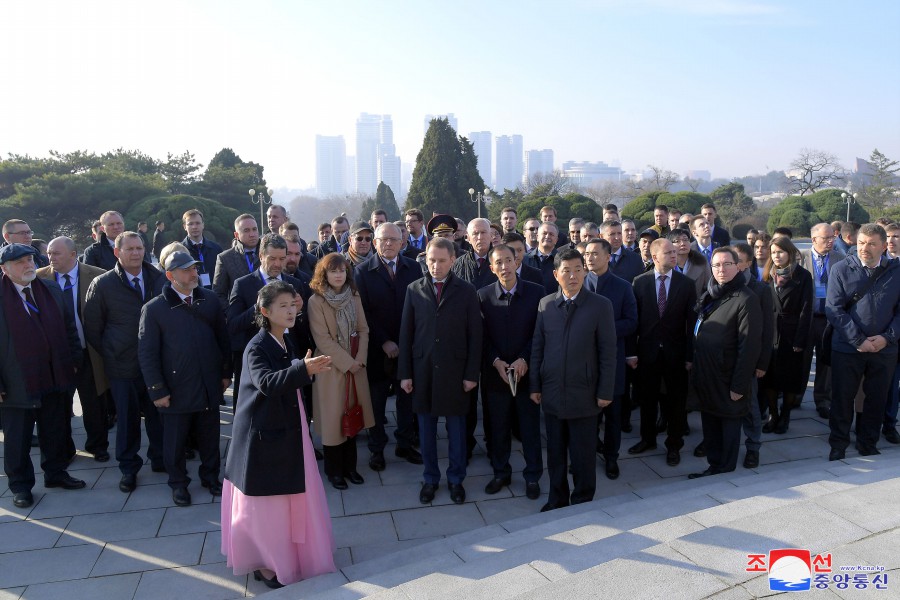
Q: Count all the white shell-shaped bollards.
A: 0